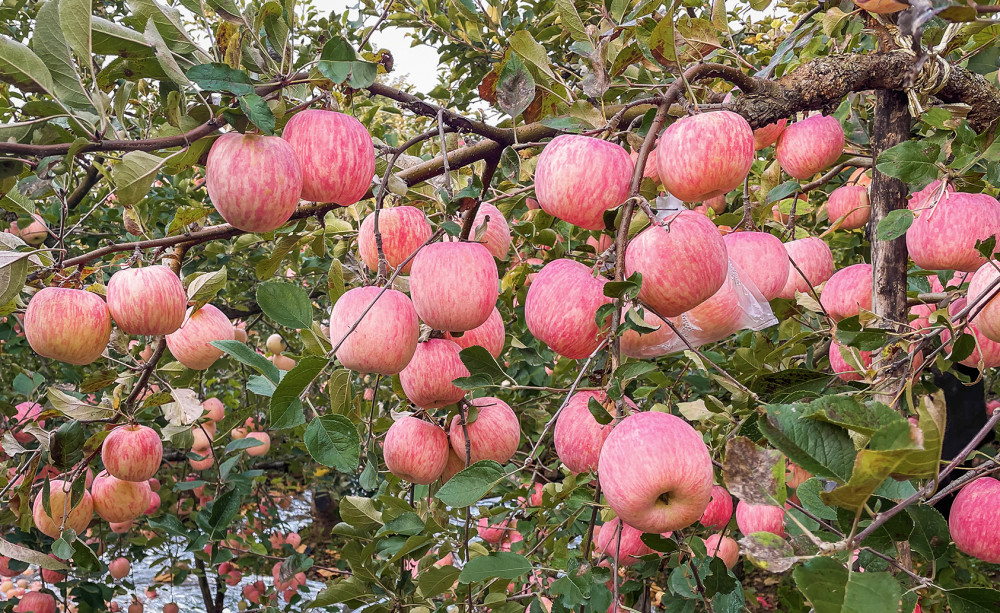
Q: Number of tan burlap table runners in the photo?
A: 0